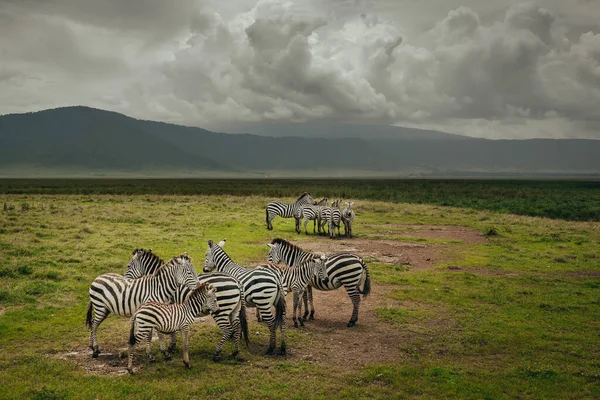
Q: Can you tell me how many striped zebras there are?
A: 11